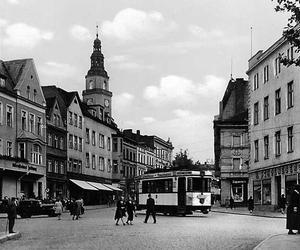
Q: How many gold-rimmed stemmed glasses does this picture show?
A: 0